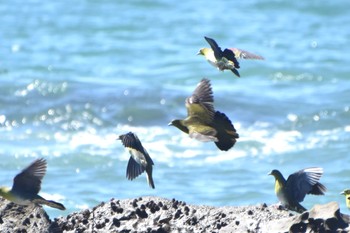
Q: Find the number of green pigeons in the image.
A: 6